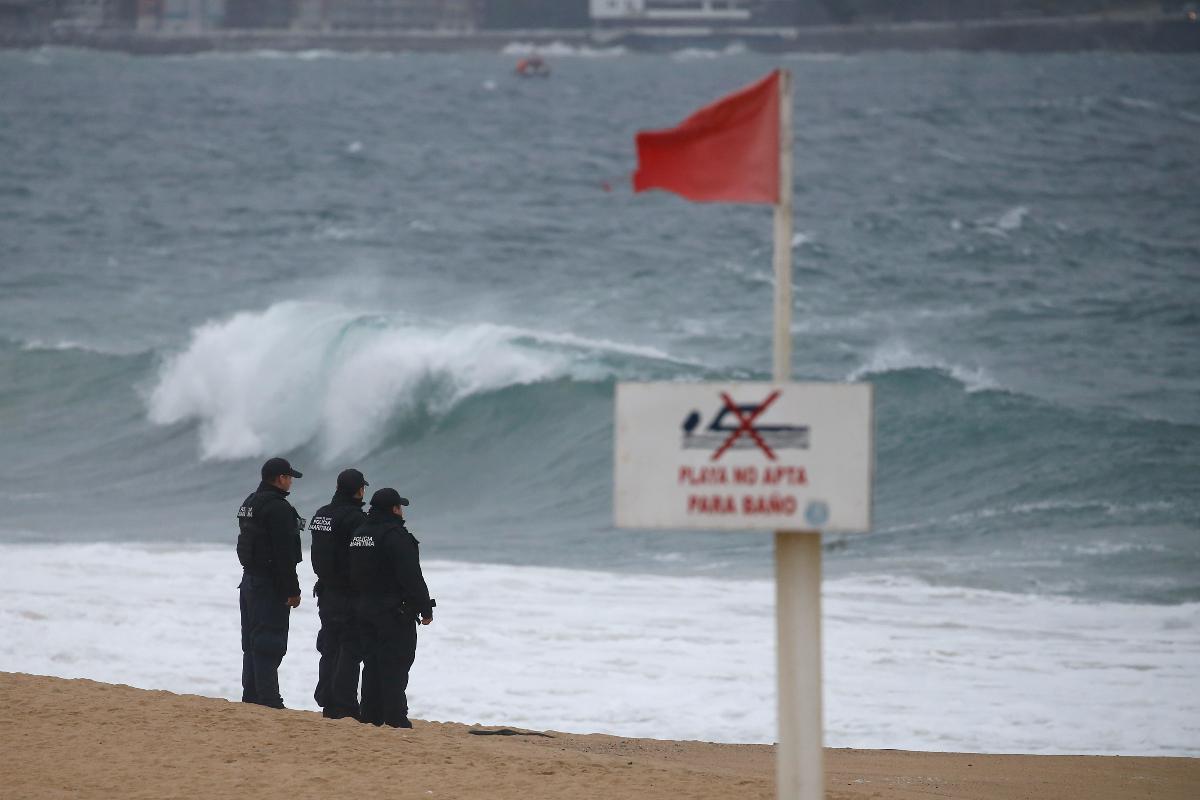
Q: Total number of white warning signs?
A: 1